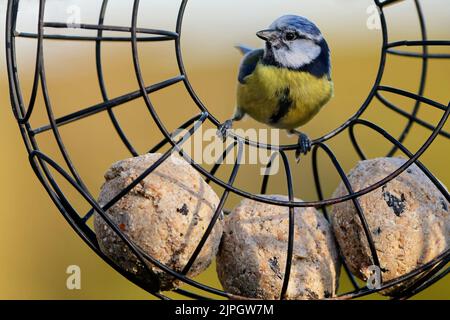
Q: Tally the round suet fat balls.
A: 3